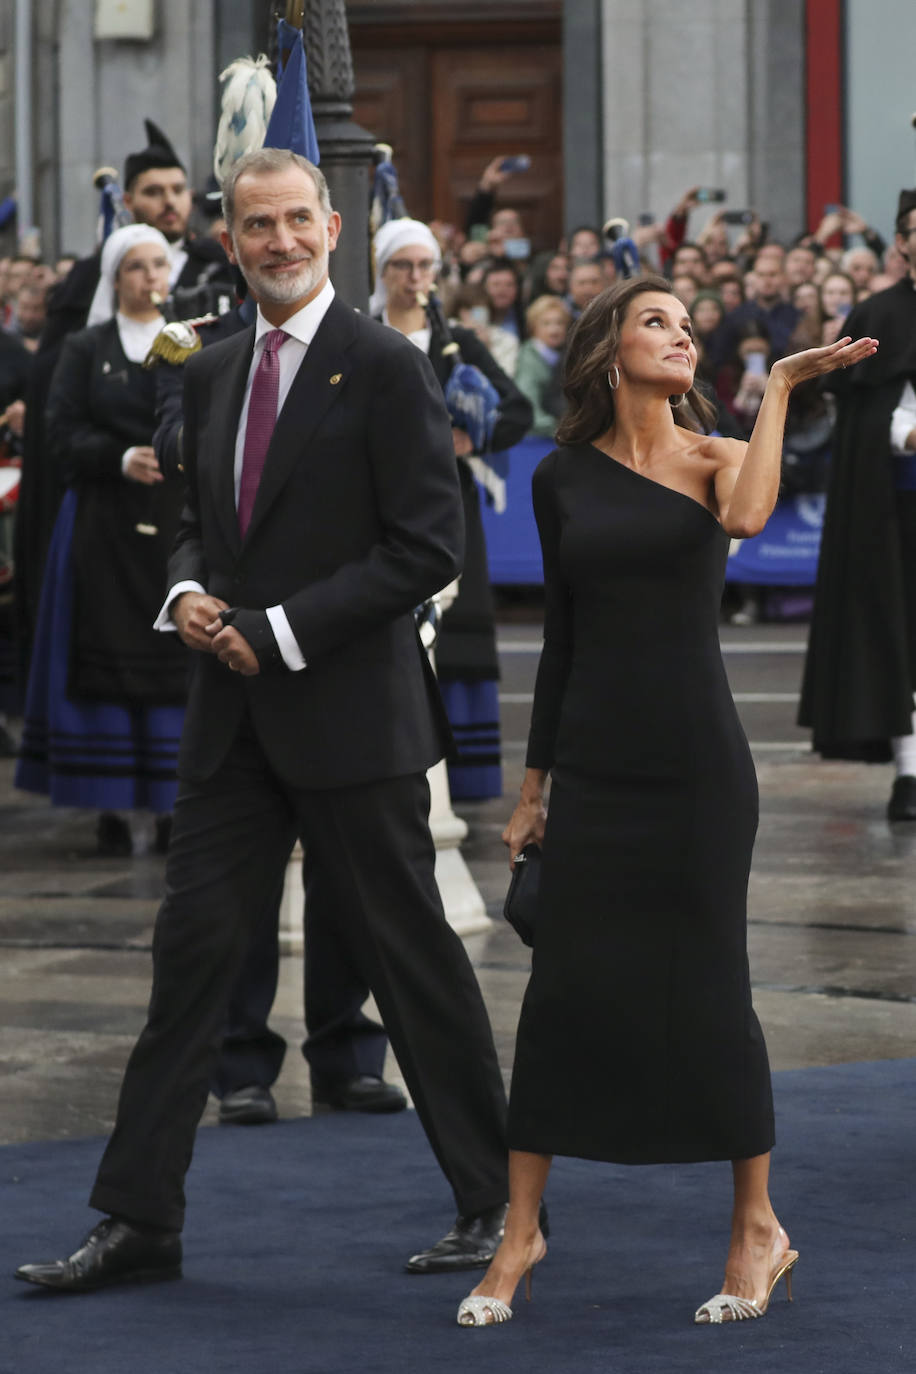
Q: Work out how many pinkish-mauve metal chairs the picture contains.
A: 0